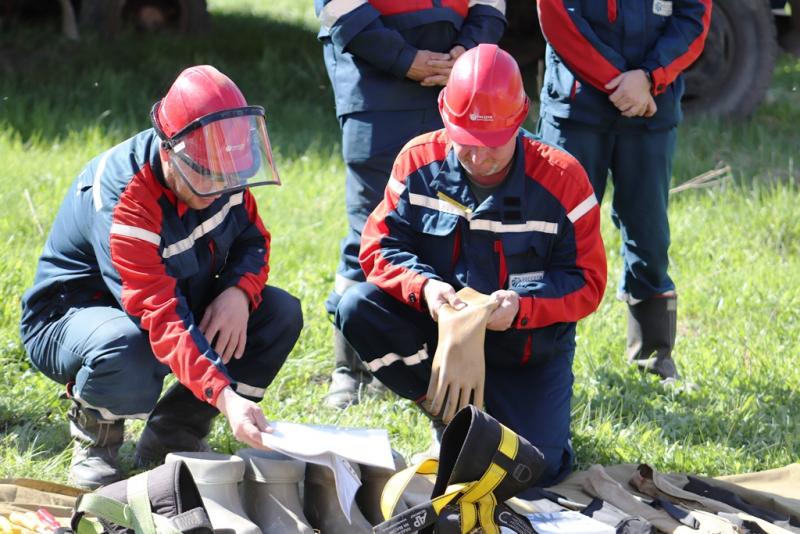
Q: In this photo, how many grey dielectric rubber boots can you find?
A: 4